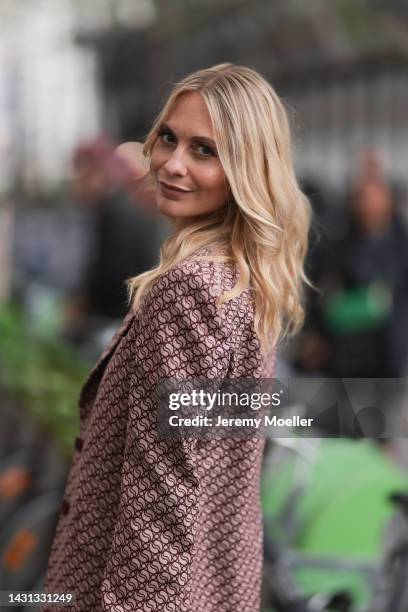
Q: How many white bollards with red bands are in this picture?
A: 0